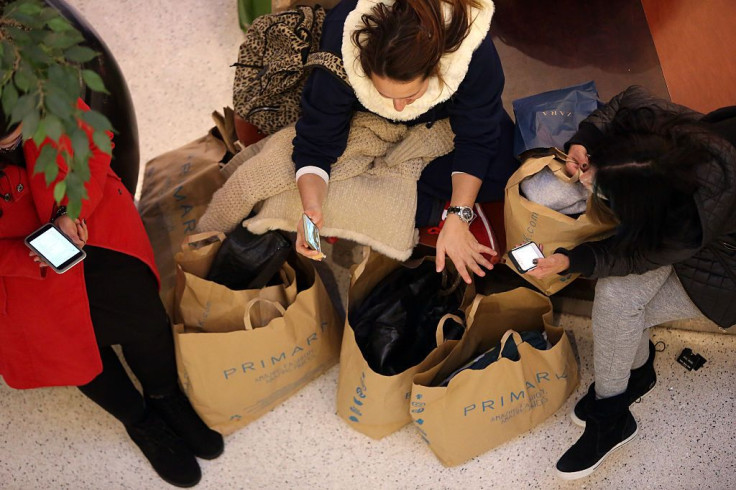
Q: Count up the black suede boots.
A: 4